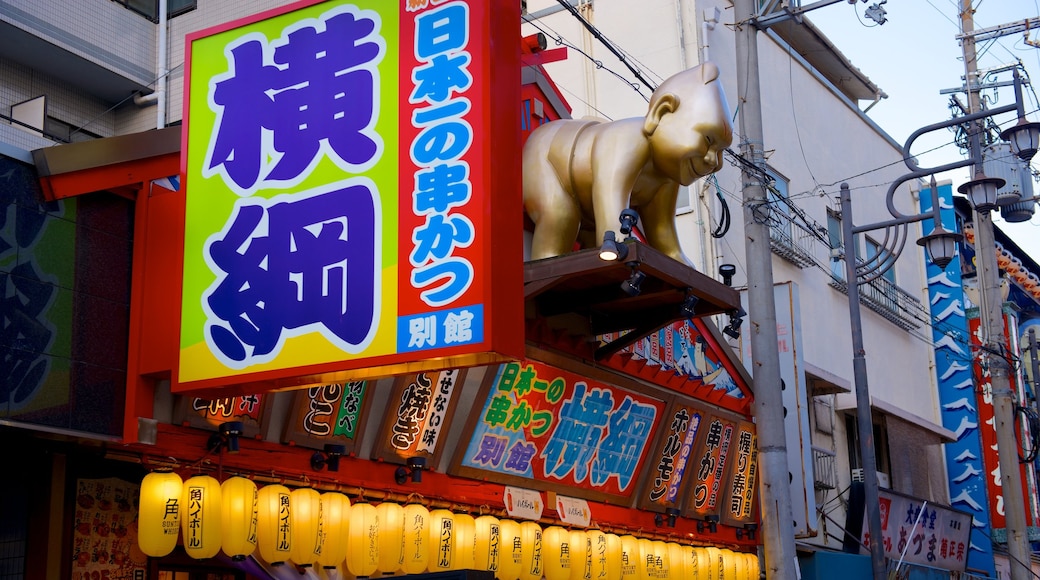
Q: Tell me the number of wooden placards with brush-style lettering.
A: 6